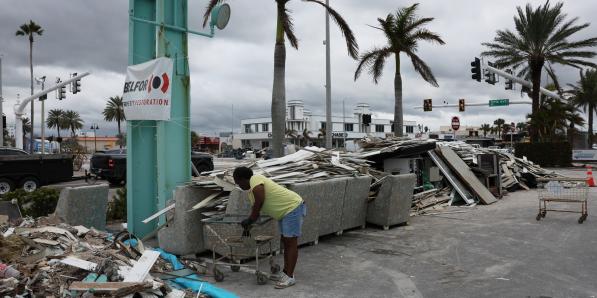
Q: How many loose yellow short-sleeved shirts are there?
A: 1